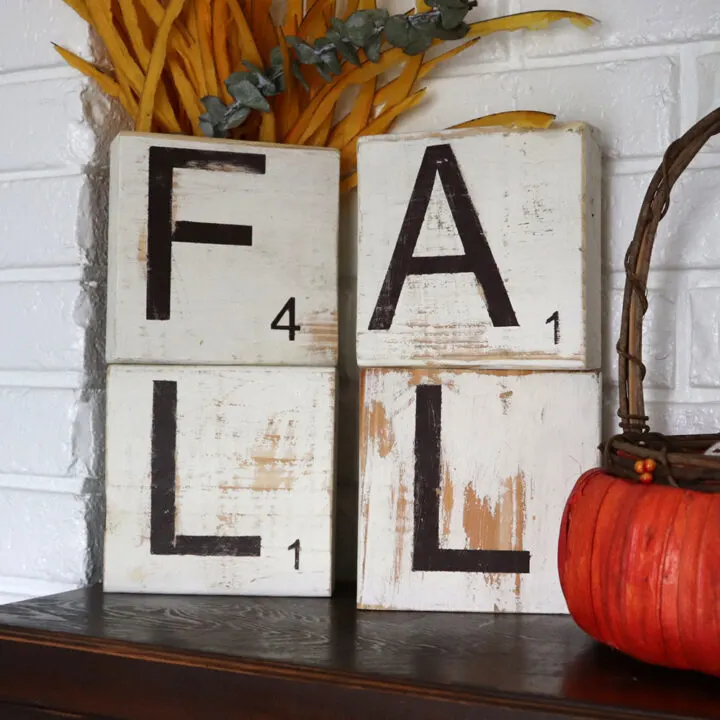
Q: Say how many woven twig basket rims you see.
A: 1